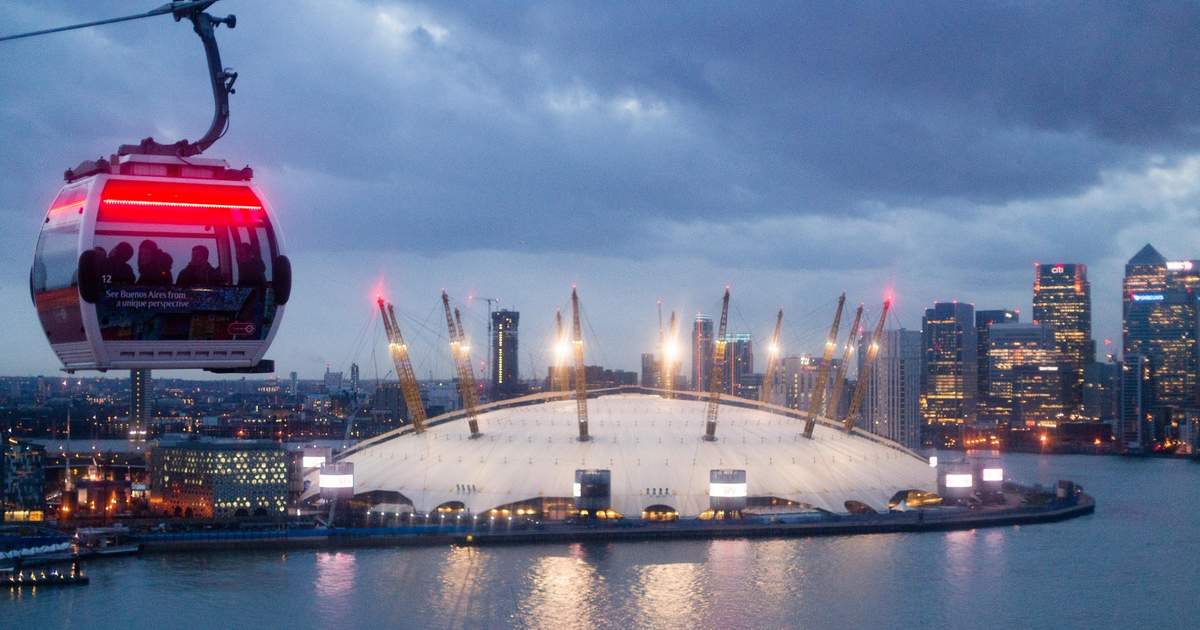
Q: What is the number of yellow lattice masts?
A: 12